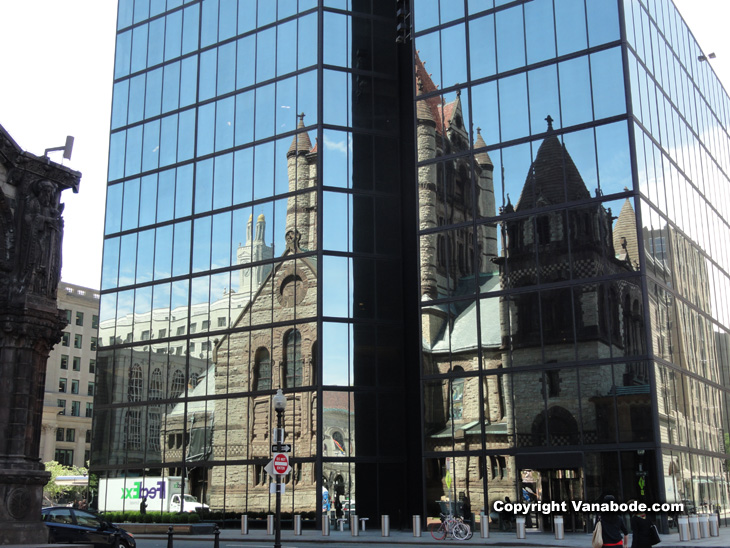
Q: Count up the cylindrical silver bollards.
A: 14